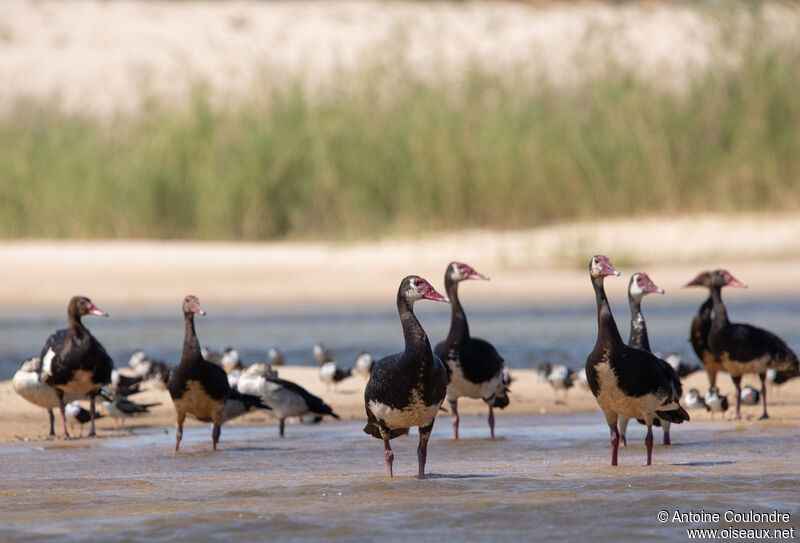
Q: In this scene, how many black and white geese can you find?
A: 8